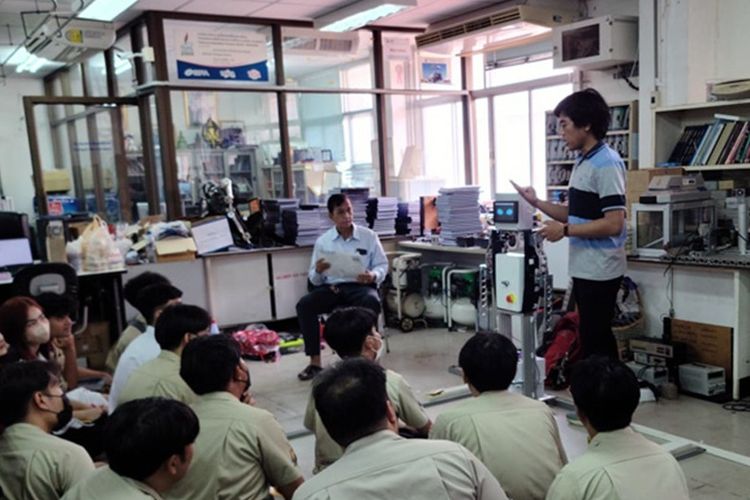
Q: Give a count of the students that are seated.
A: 13